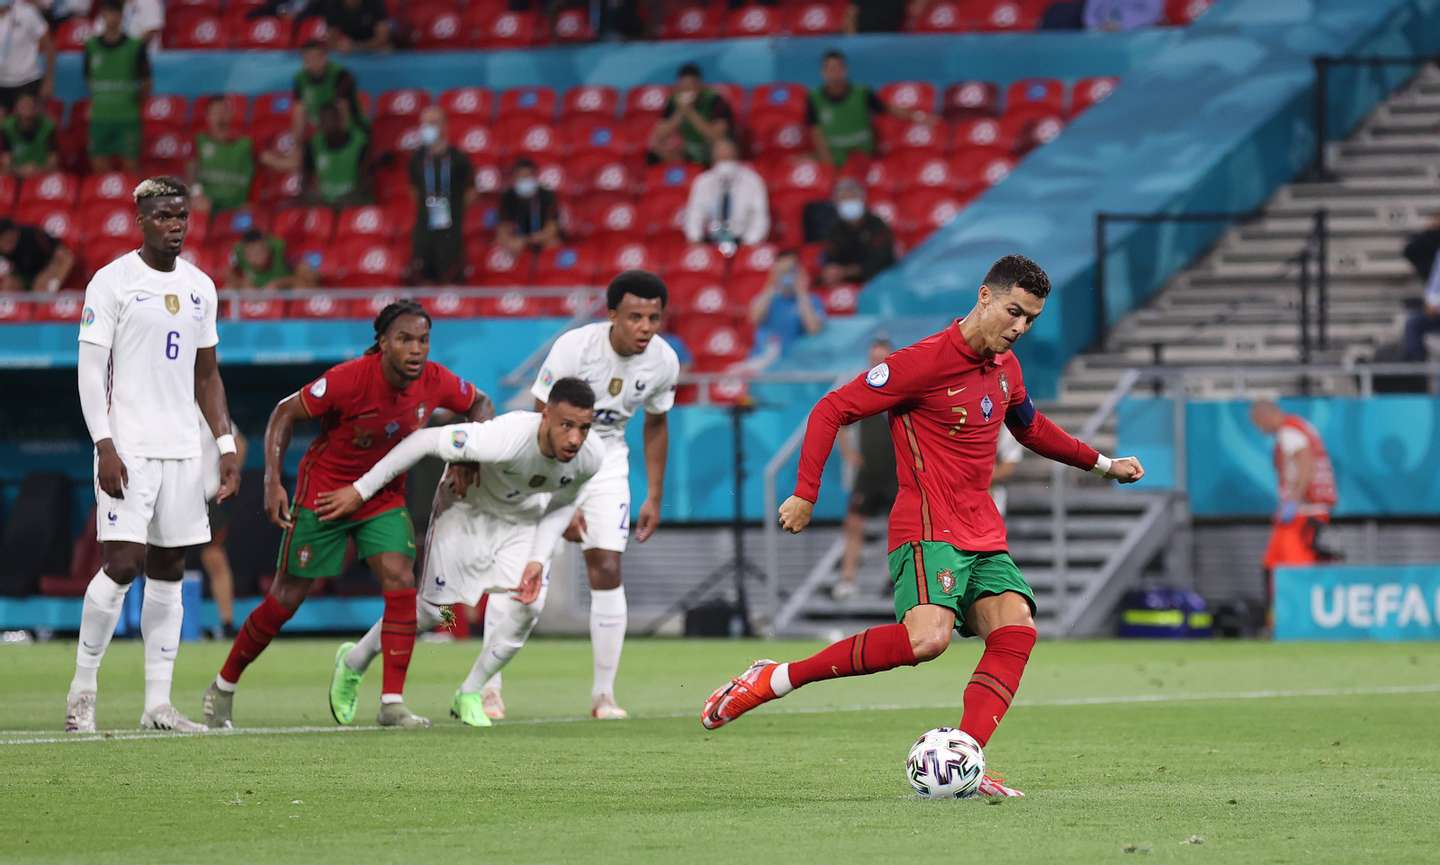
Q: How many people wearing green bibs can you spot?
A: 8